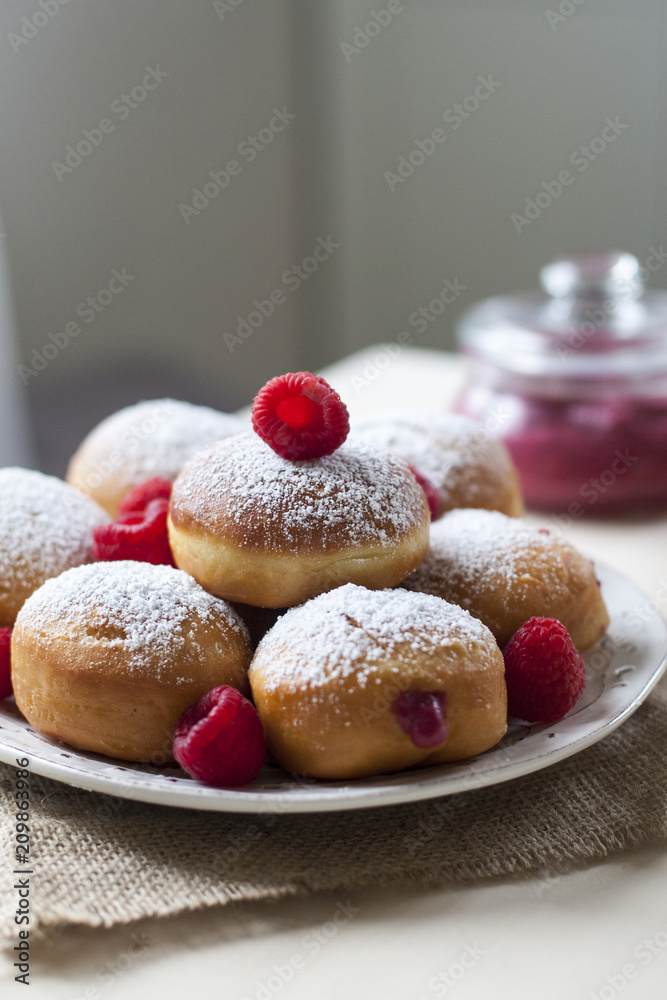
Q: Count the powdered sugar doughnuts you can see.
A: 7